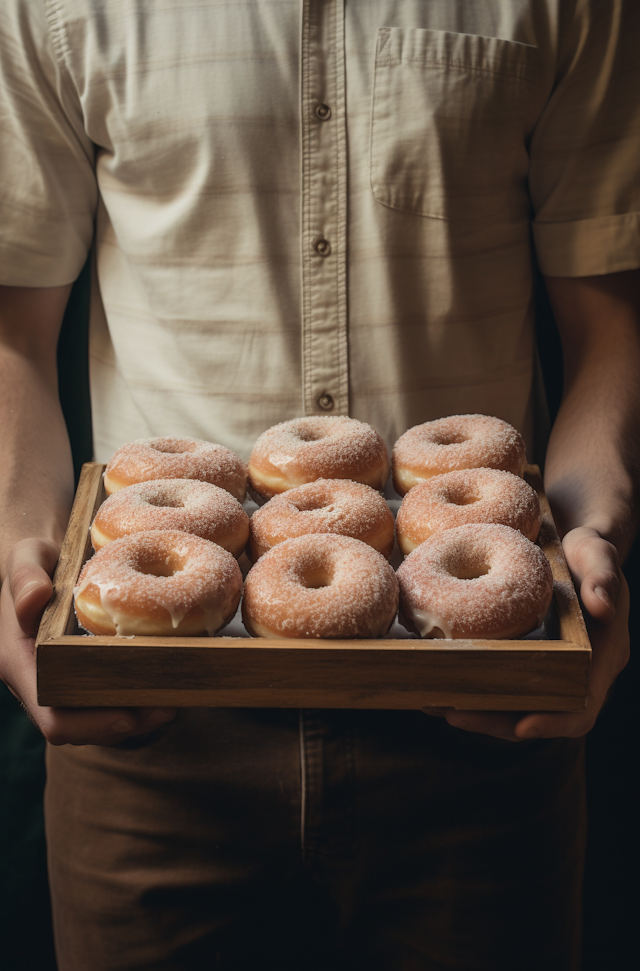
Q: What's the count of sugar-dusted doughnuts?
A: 9